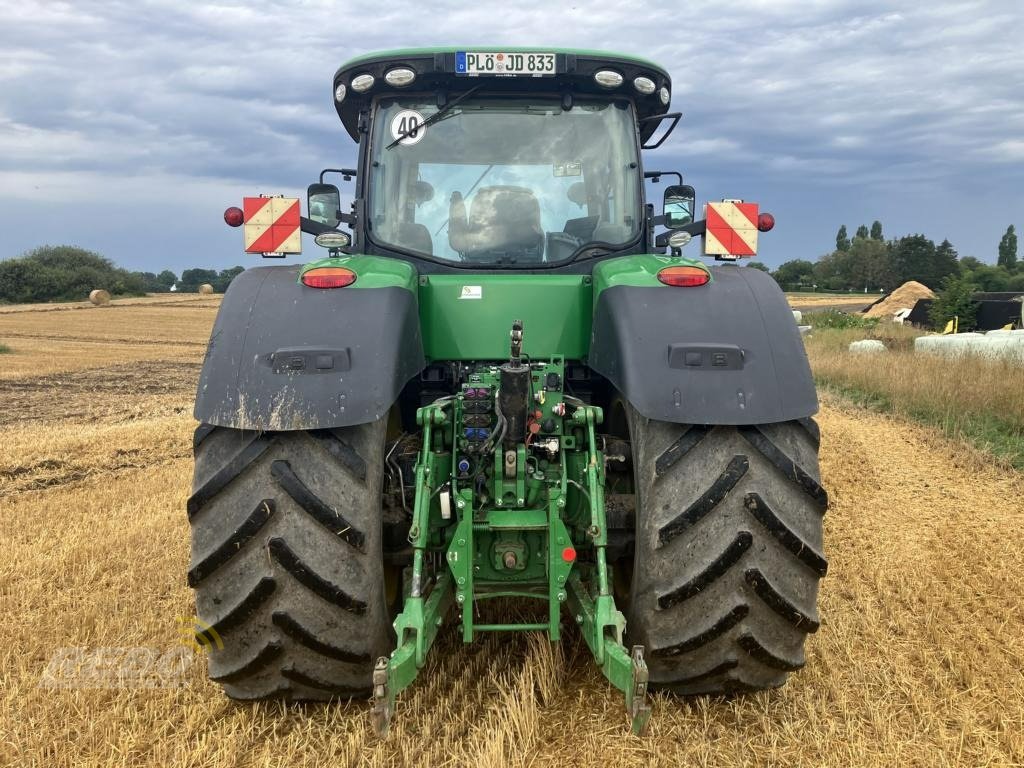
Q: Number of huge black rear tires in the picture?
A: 2